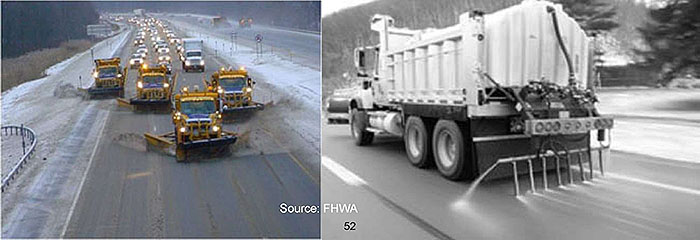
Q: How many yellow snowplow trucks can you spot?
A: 4